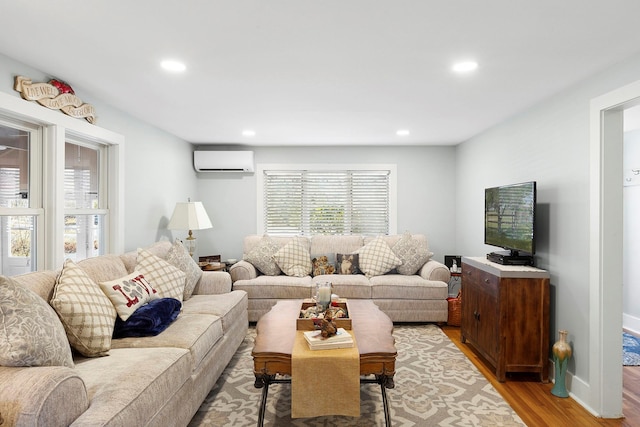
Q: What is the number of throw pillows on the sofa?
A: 11